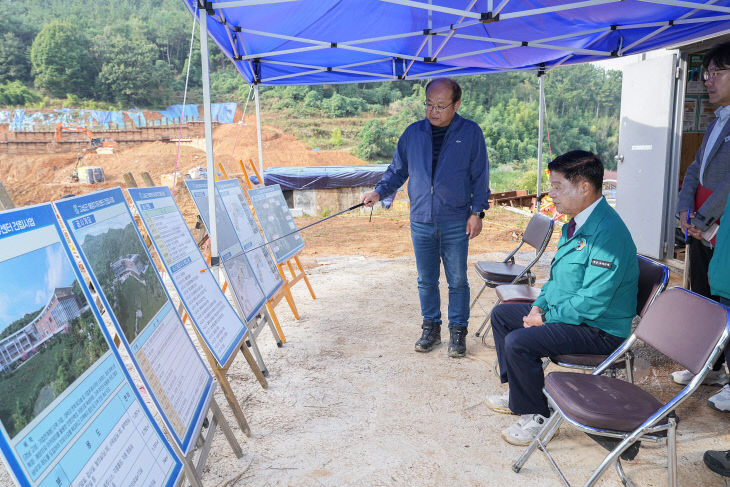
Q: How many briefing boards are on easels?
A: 6